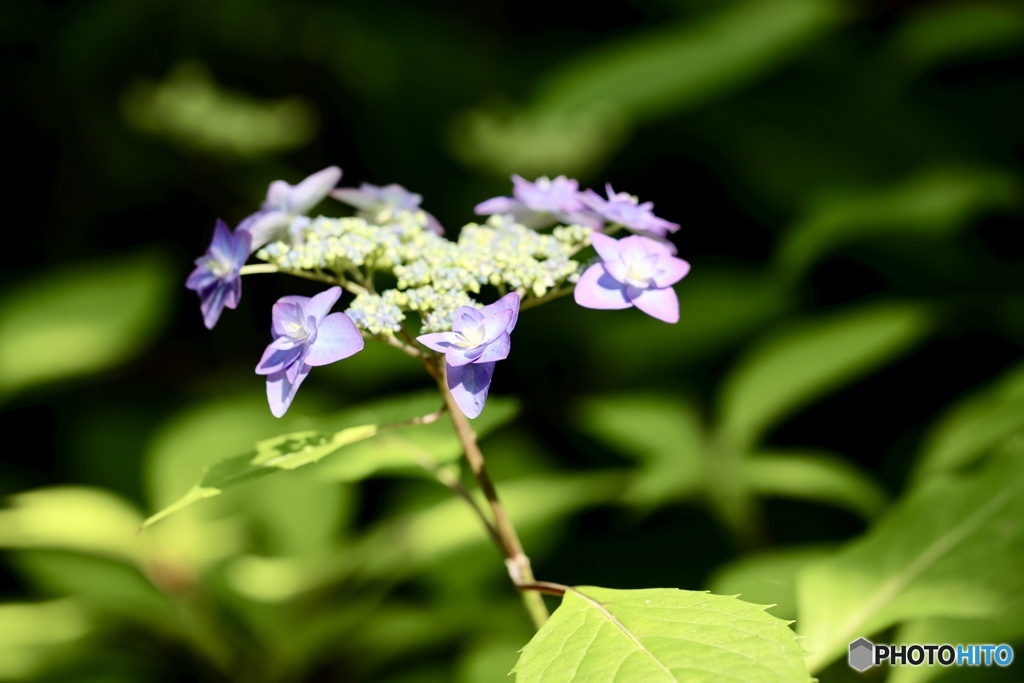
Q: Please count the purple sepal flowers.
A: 8